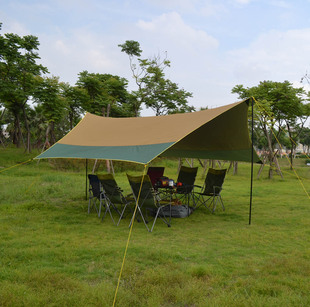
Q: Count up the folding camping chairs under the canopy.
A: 6